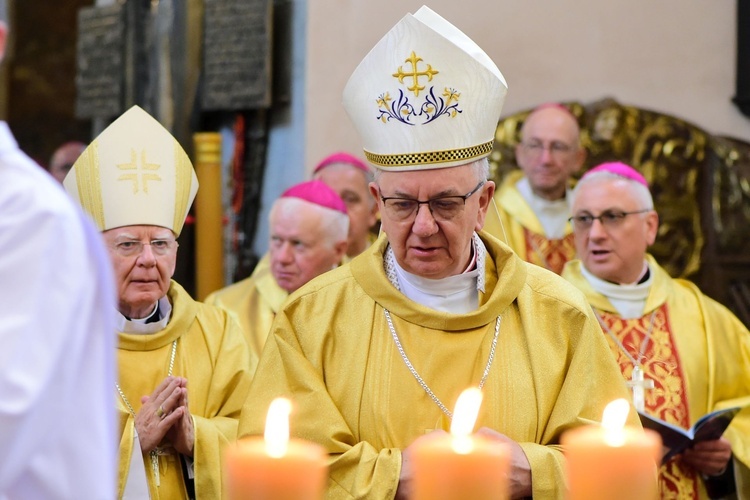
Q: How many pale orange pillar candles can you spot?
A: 3